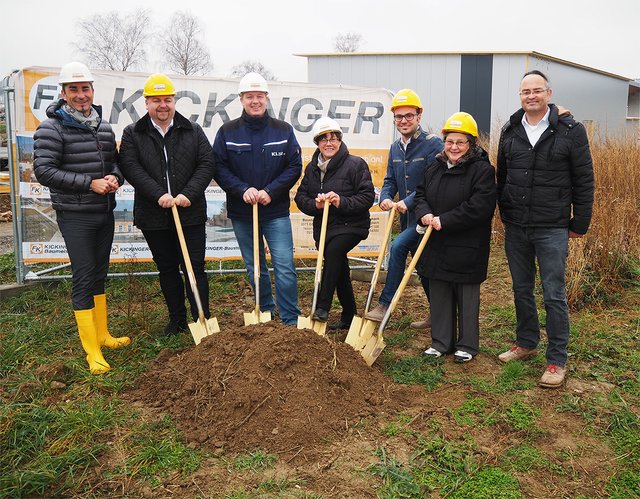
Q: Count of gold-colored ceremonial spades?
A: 5